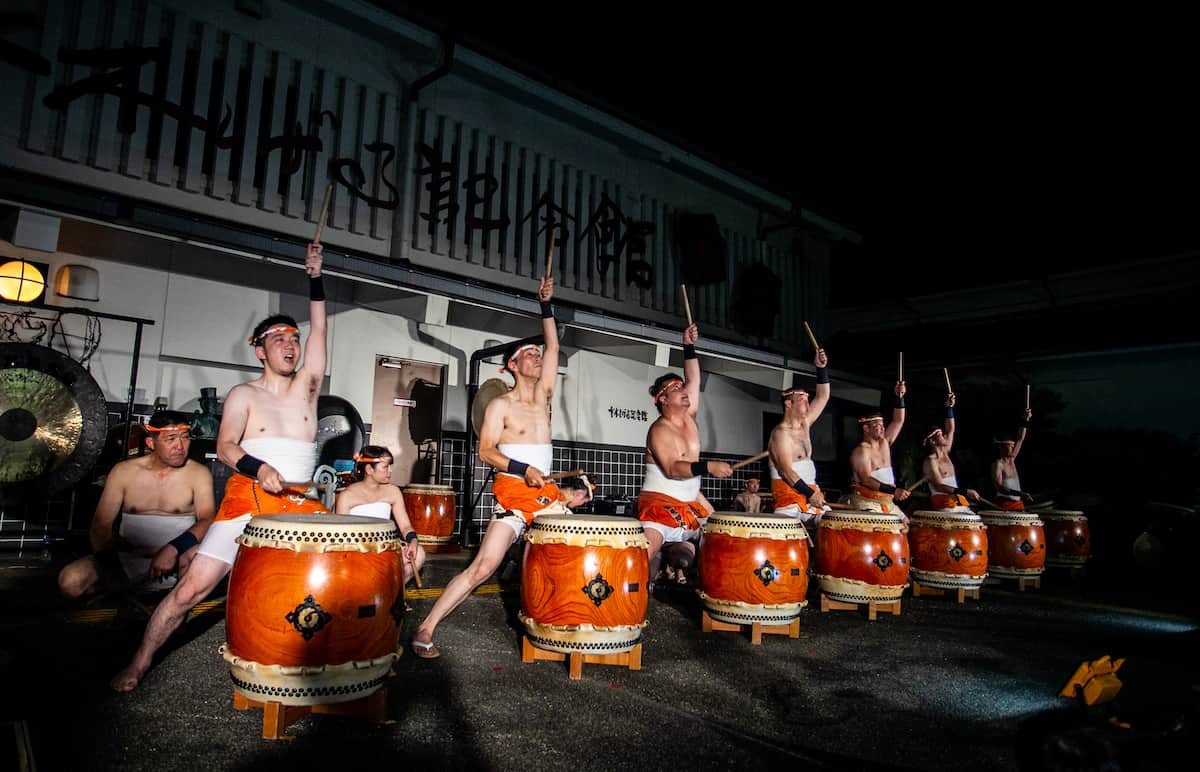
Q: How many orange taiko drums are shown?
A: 8